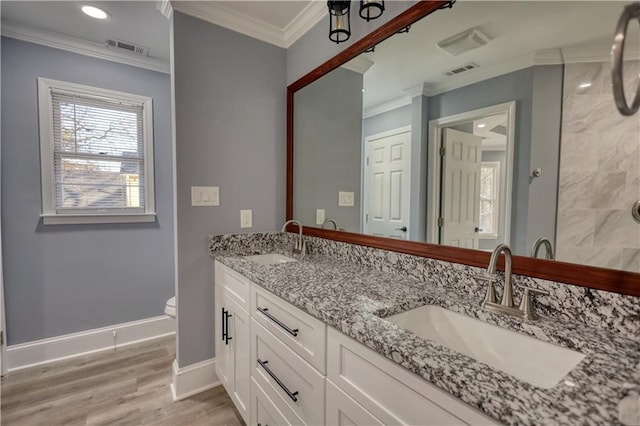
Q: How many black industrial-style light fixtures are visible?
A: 2